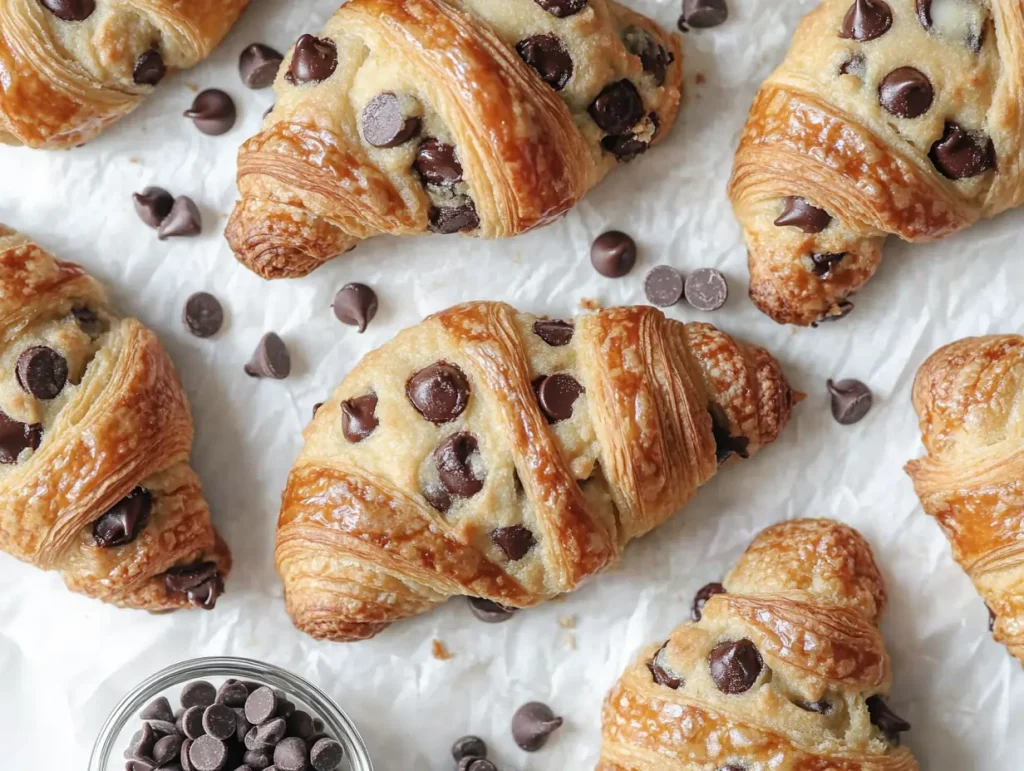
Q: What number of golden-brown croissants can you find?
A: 7